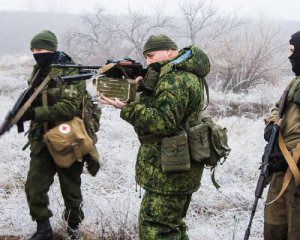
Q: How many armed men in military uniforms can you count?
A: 3